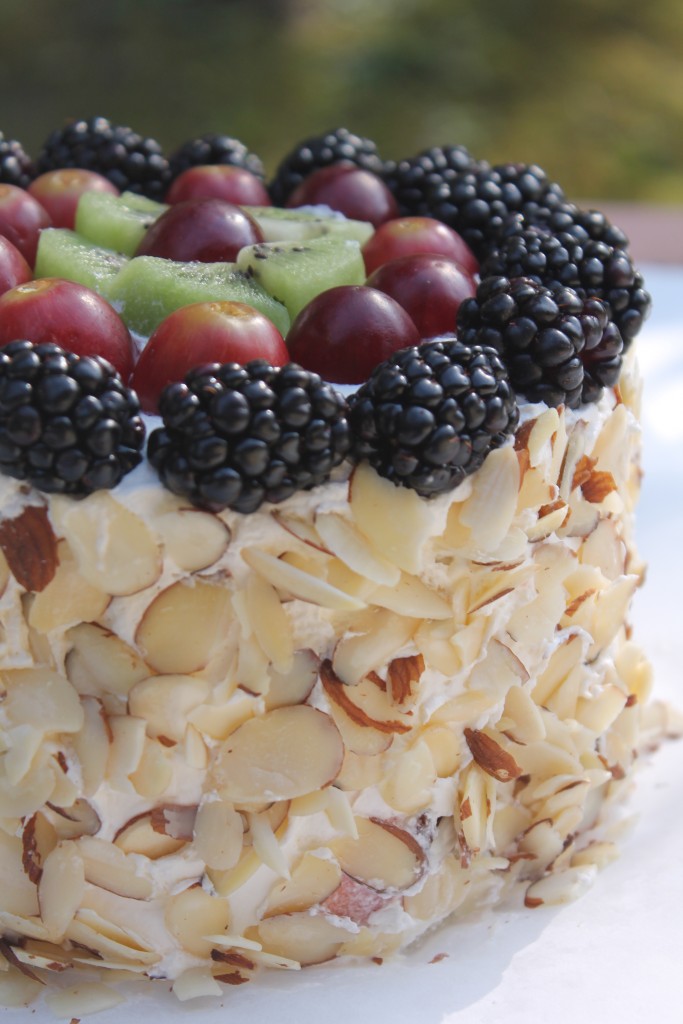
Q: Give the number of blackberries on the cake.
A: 12